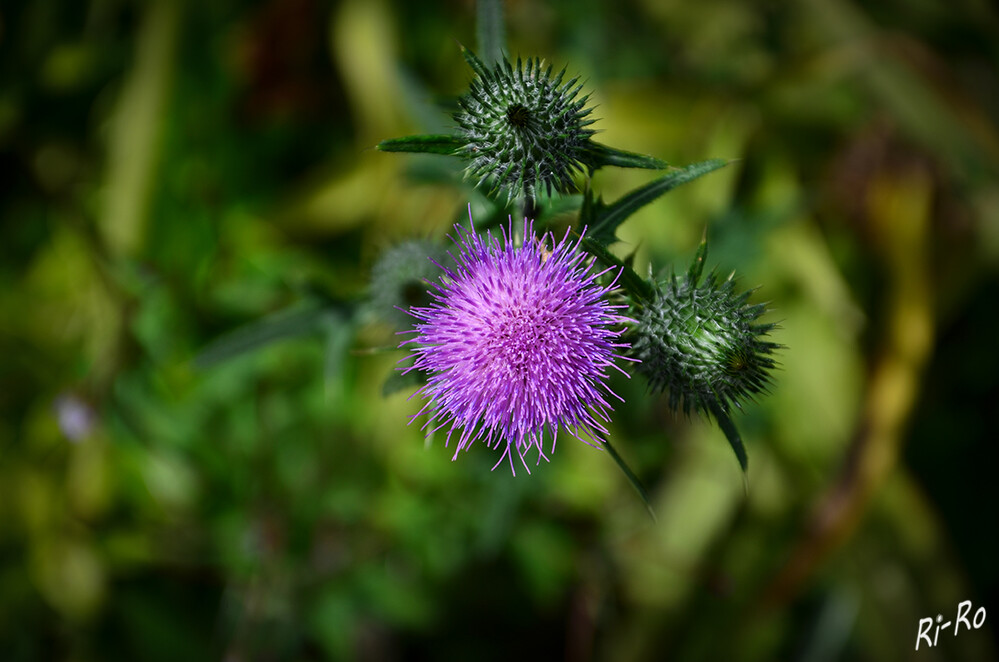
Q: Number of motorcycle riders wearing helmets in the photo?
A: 0